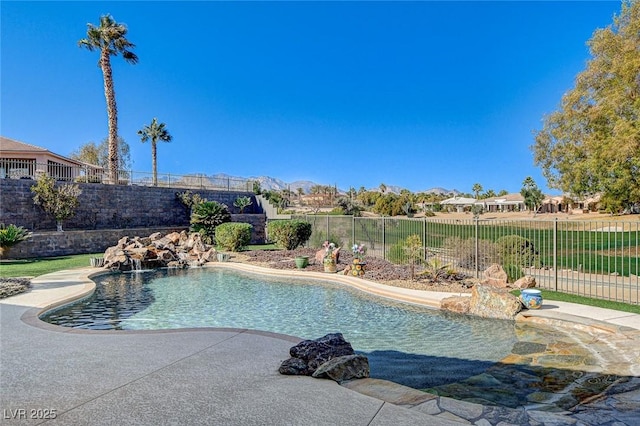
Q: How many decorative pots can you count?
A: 4